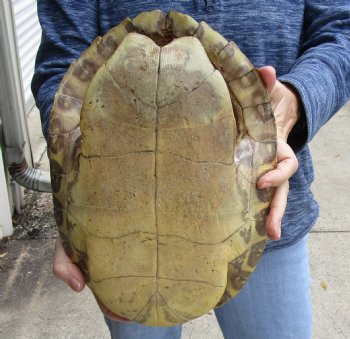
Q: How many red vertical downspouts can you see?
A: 0